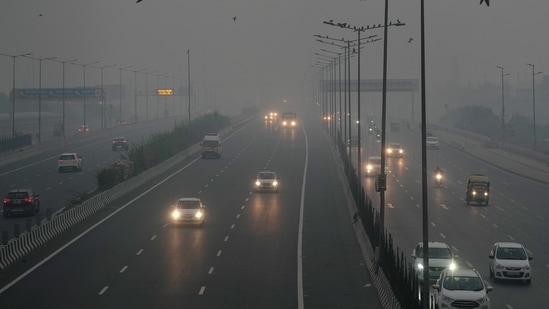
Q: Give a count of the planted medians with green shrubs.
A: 1